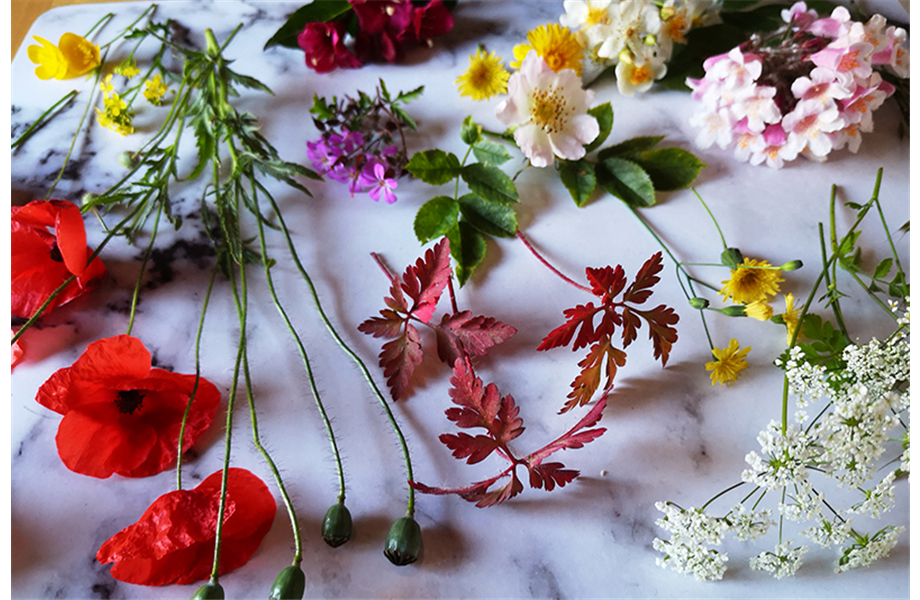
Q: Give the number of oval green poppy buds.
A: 4